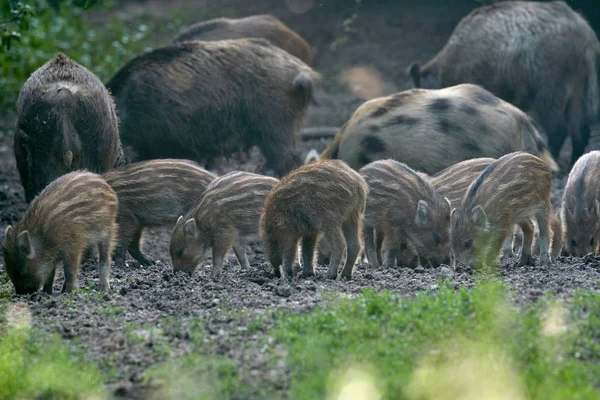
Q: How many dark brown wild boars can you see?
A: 4